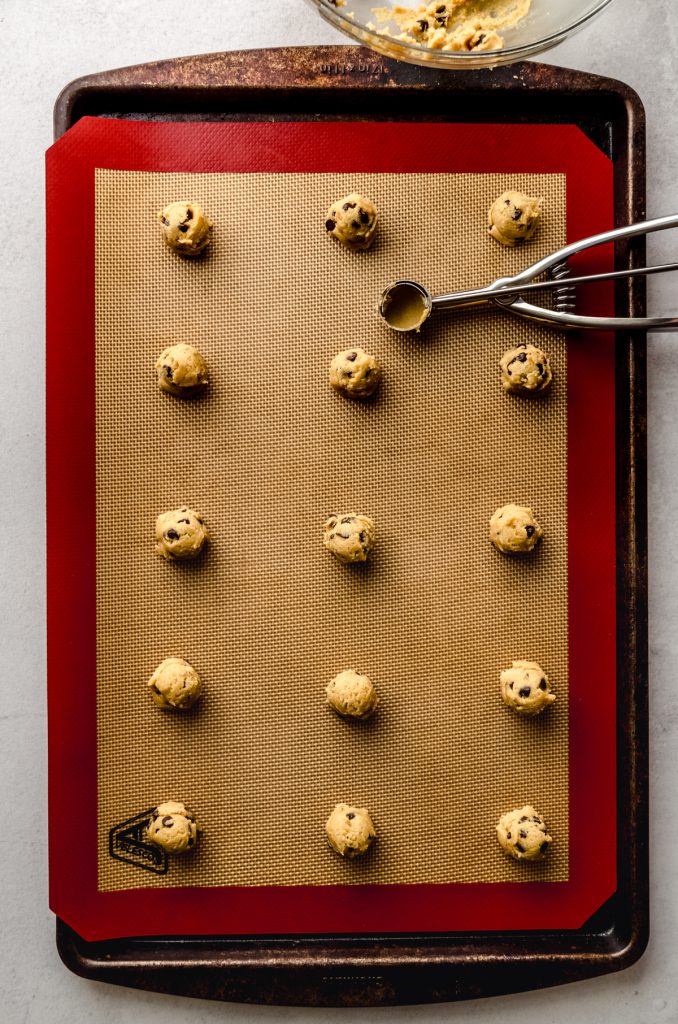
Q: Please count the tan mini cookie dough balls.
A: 15